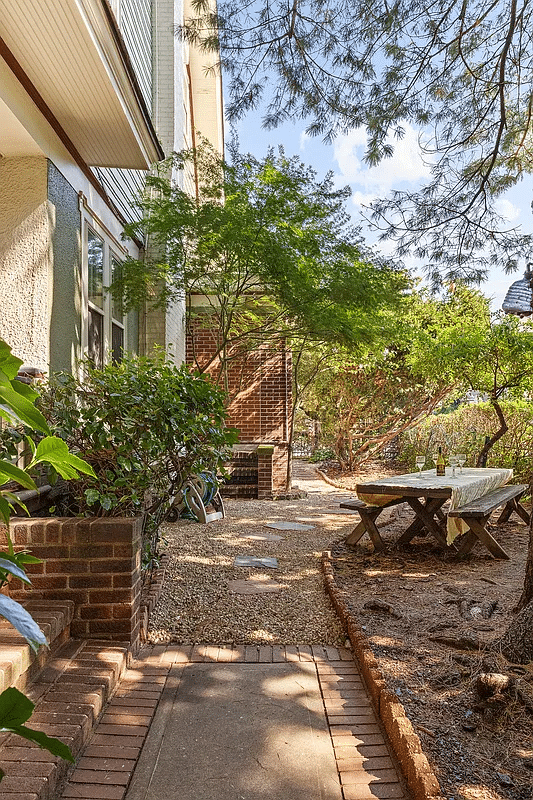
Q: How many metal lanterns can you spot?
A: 1